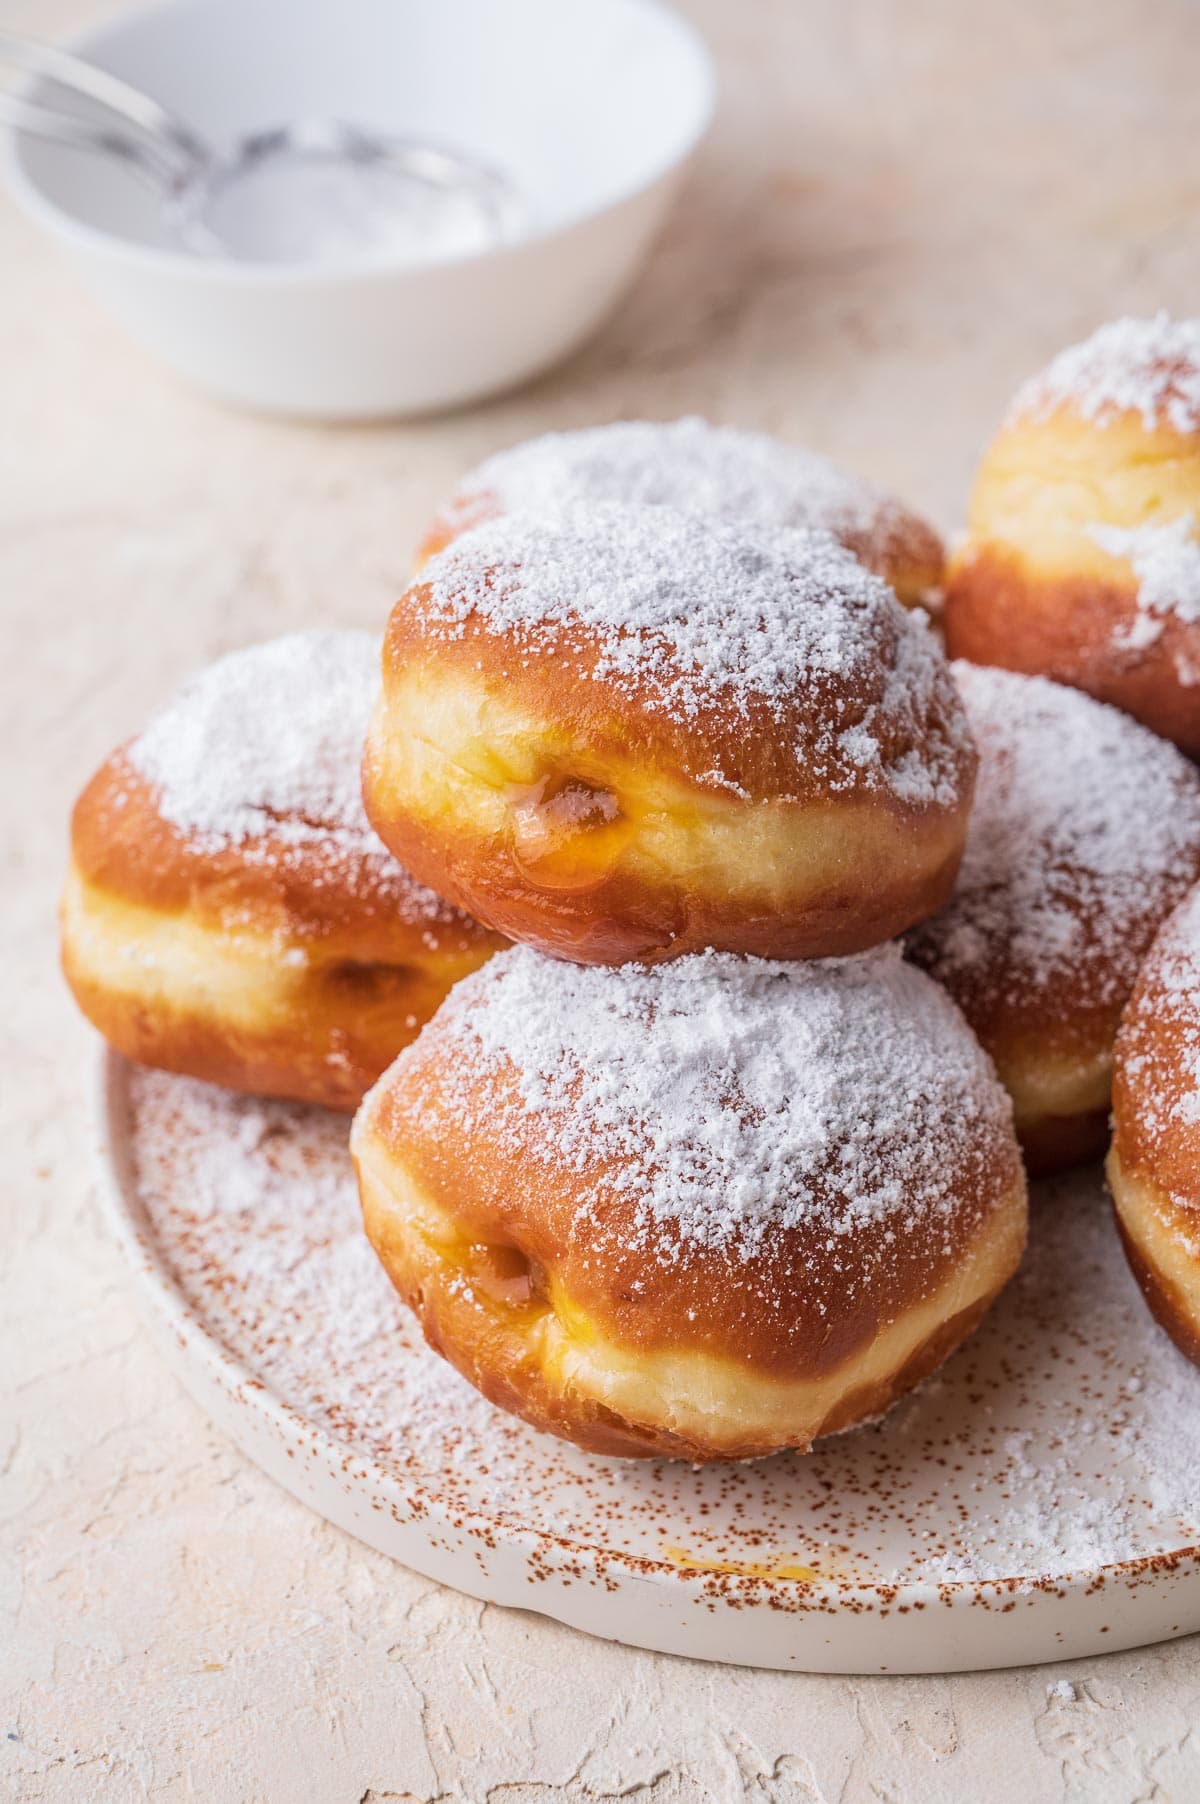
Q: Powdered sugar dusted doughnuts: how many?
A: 7